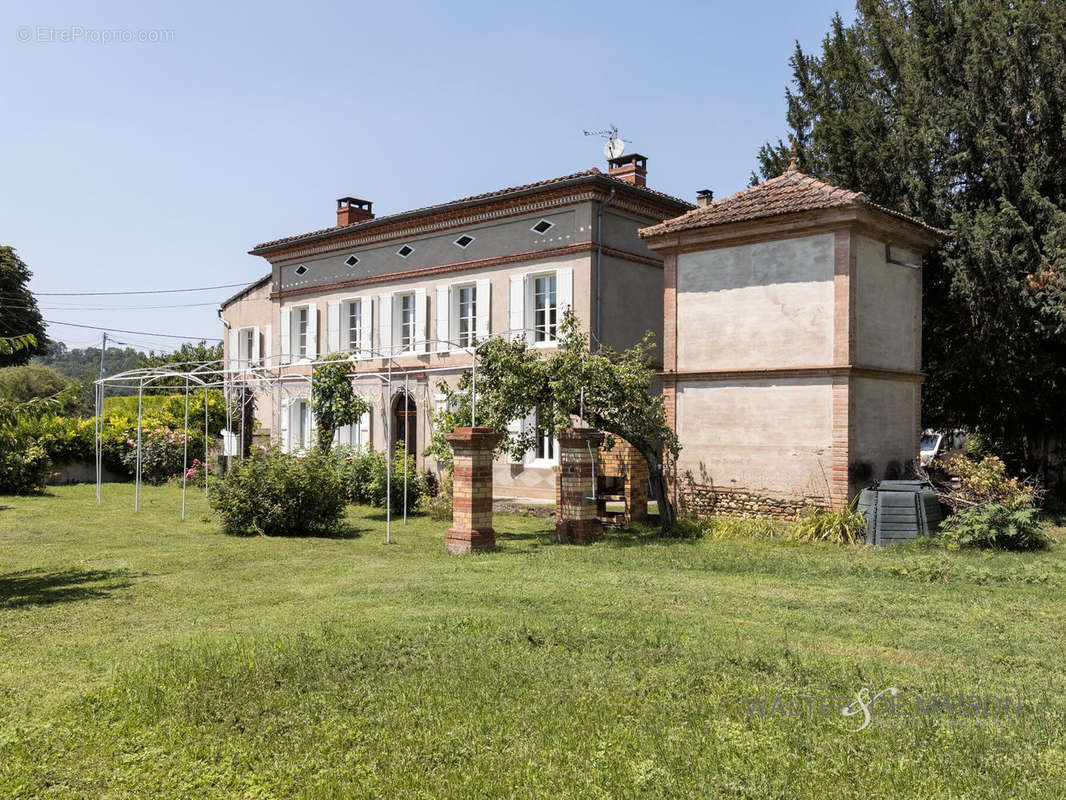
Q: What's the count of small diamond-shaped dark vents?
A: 5